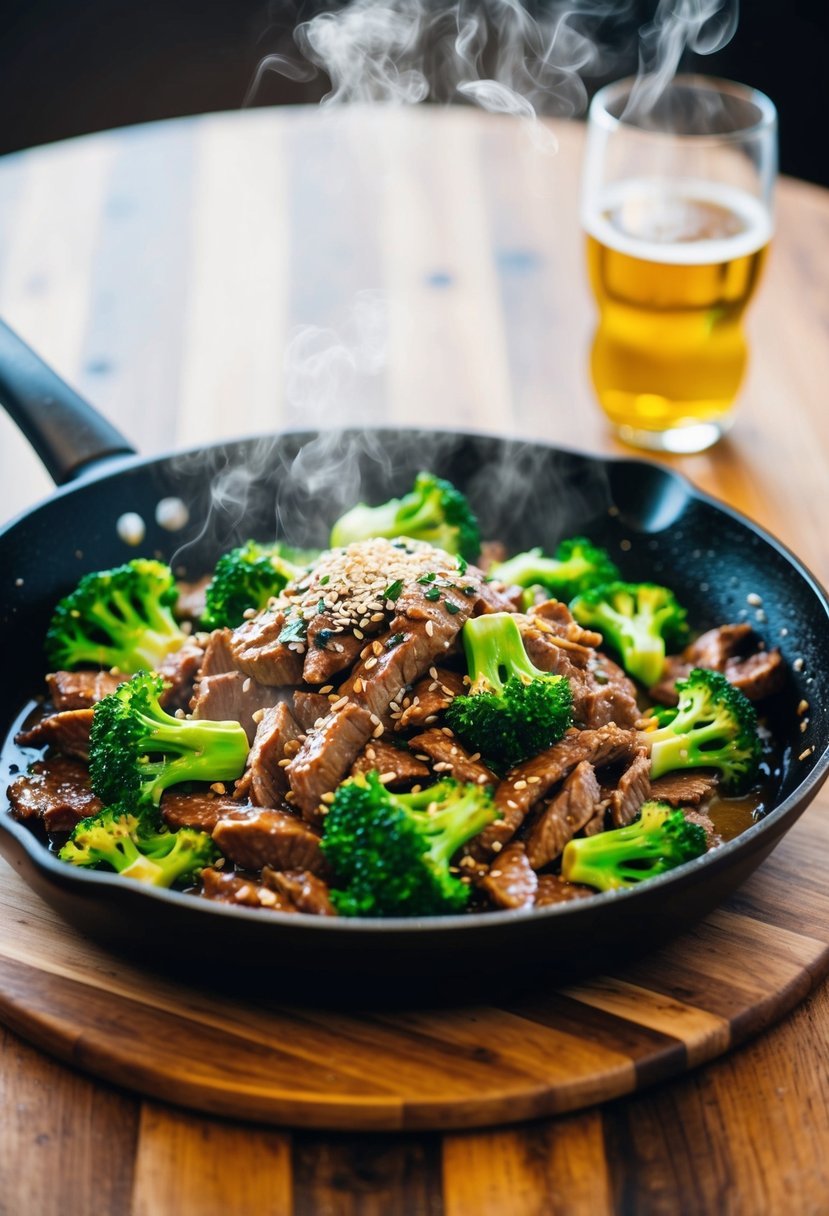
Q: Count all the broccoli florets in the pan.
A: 11